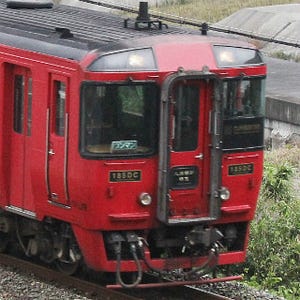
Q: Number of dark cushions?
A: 0